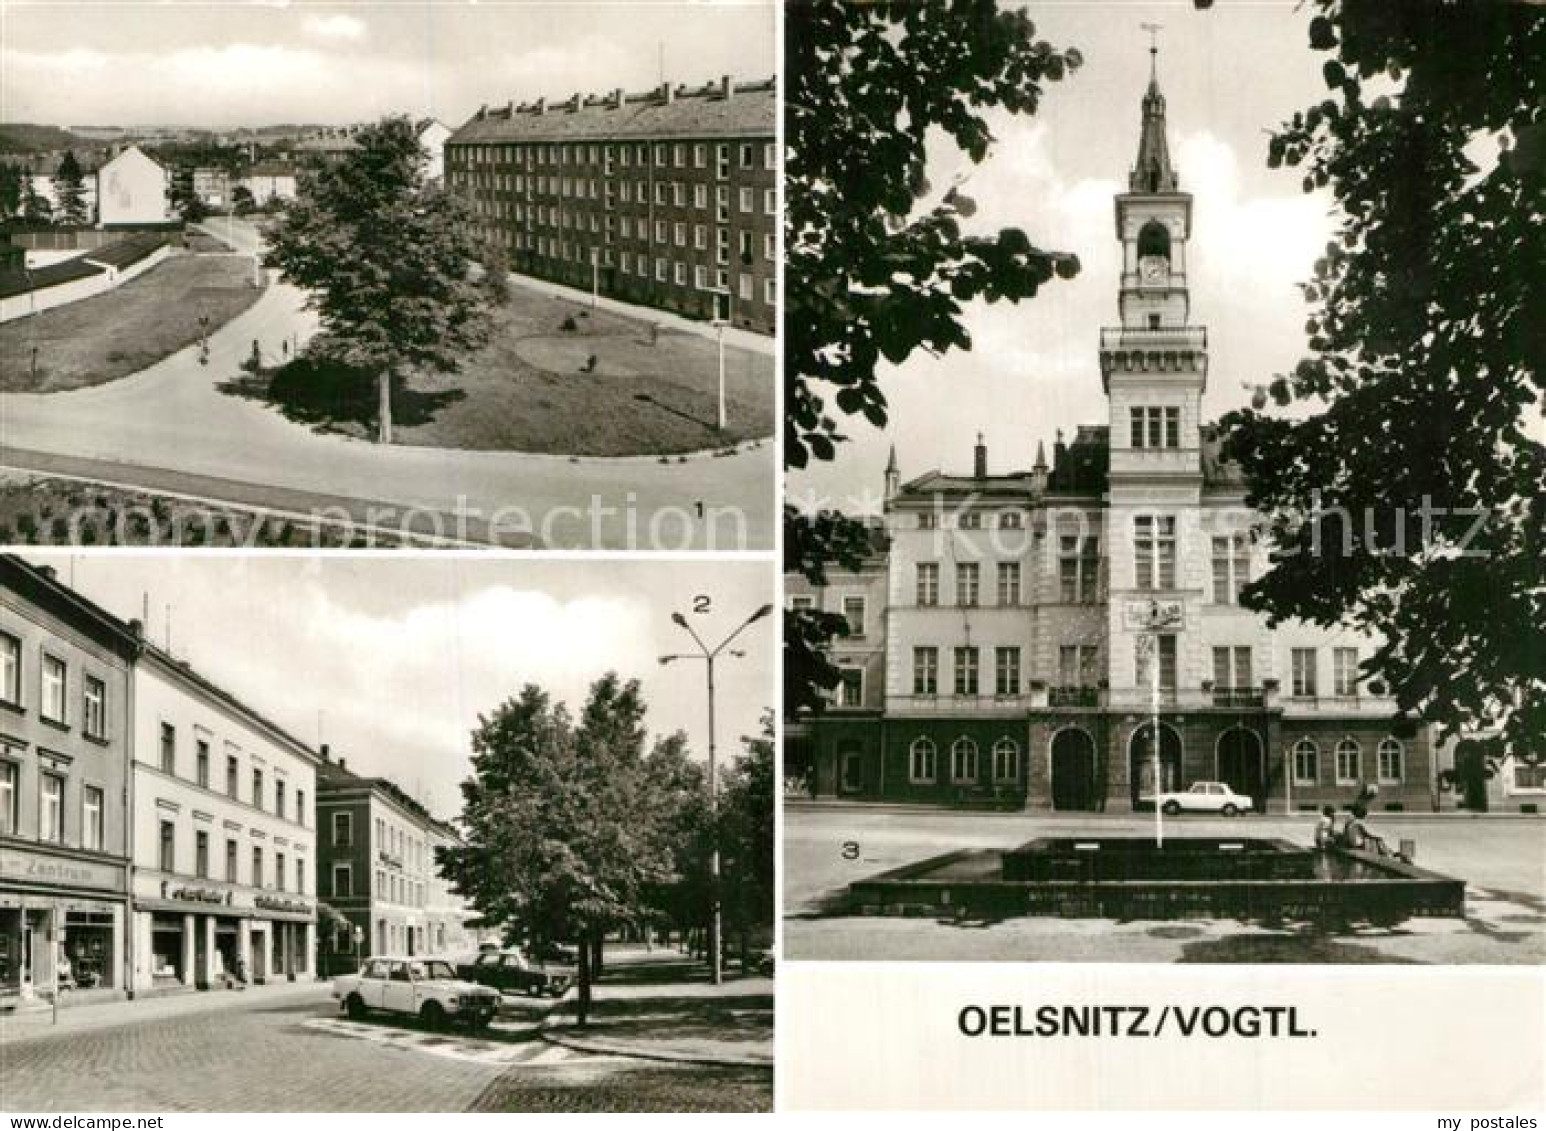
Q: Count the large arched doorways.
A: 3